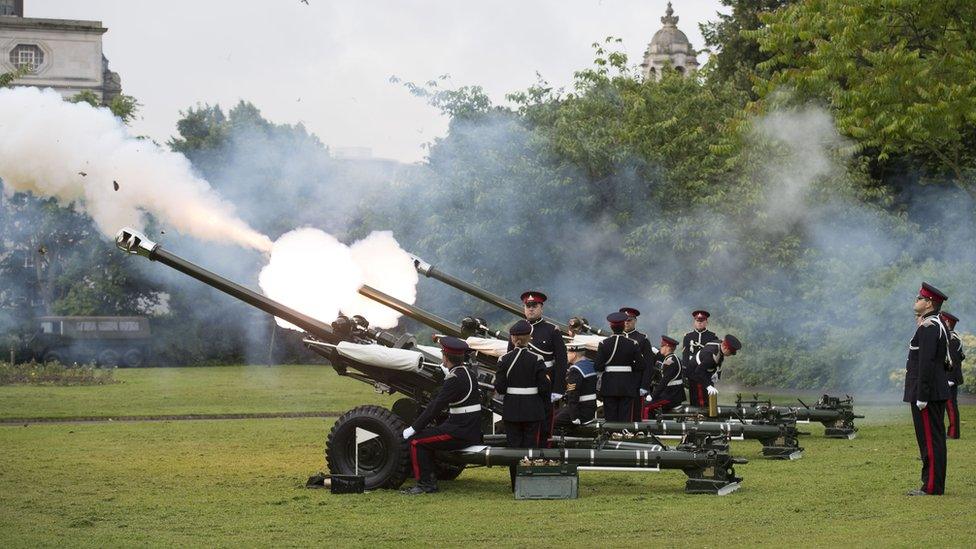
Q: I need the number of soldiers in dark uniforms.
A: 11